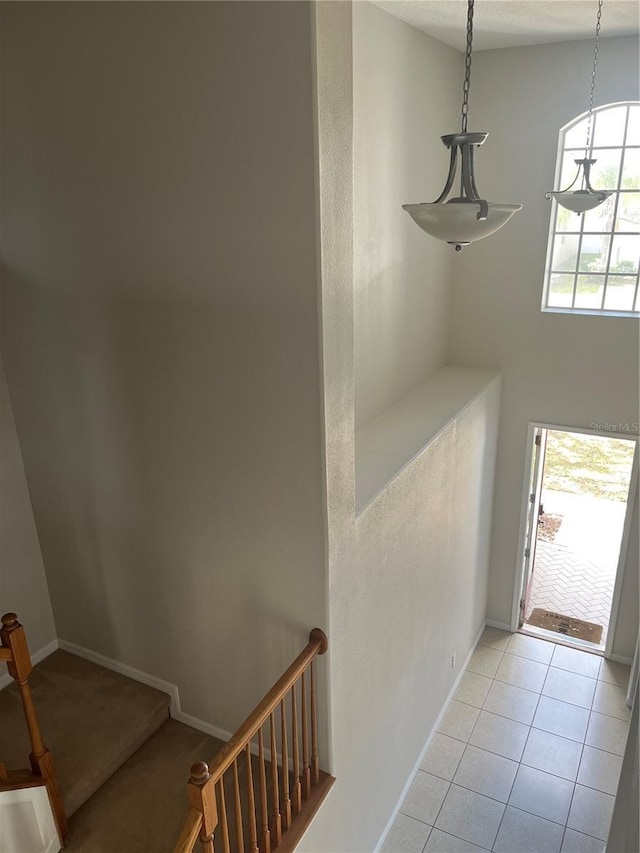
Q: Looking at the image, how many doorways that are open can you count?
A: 1